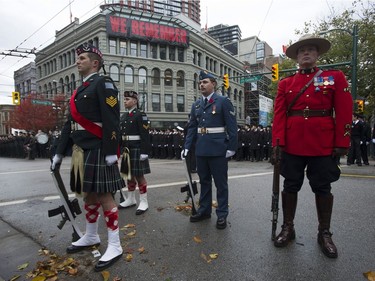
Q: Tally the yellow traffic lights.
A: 4